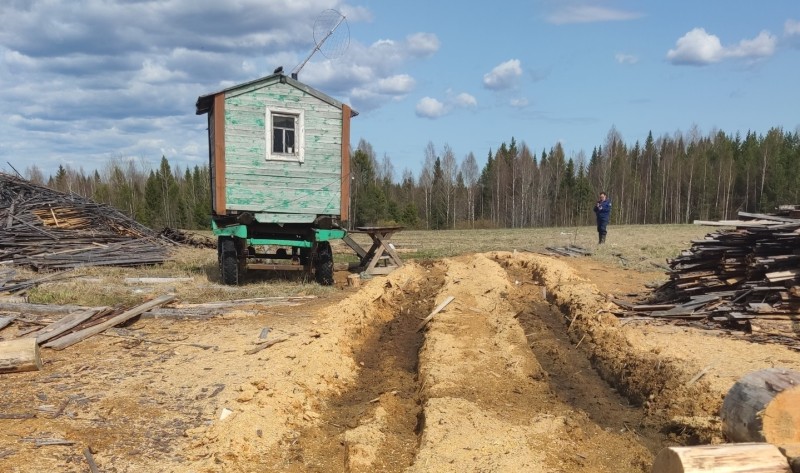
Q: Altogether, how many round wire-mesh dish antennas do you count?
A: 1